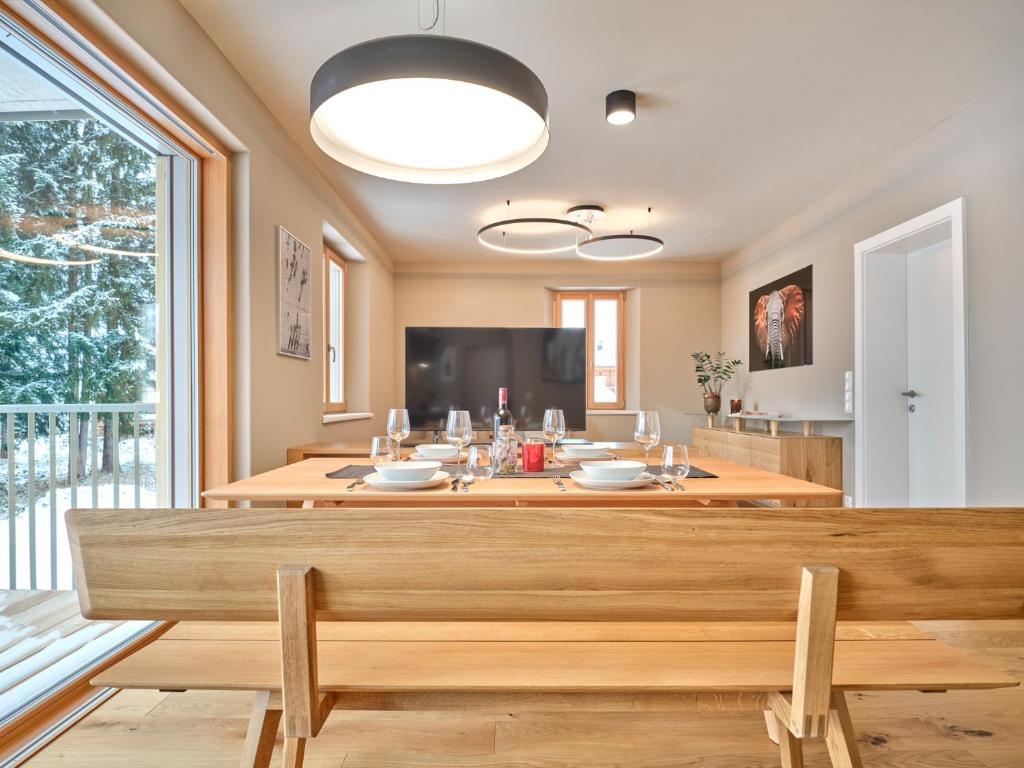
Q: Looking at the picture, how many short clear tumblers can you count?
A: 3